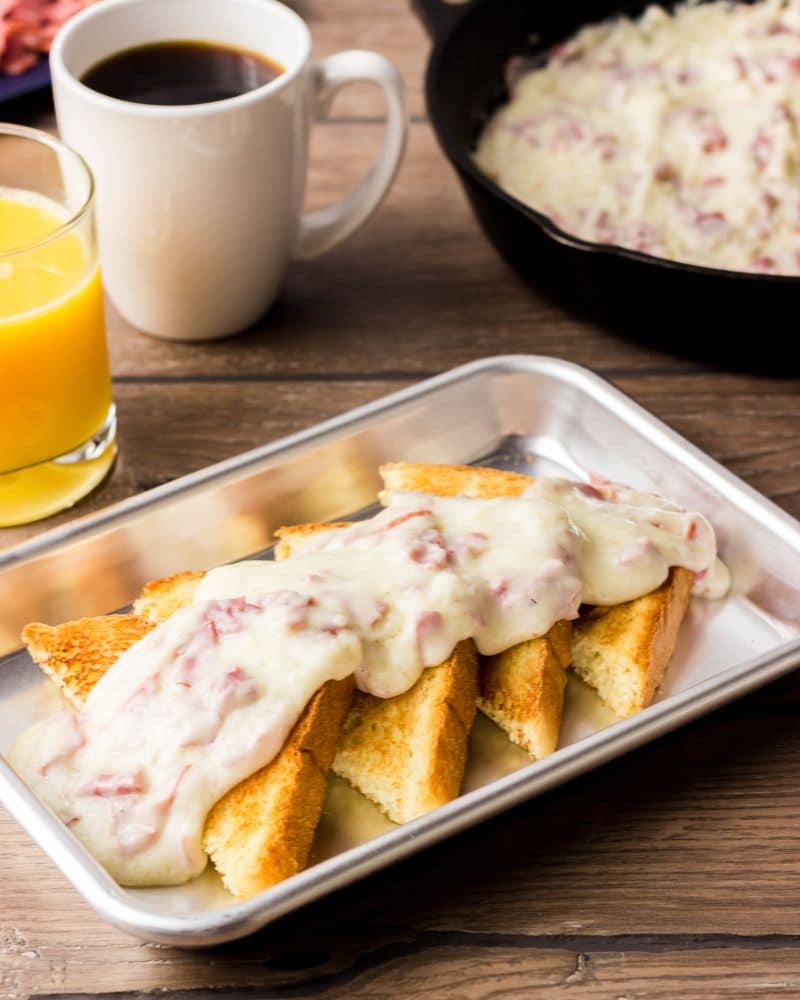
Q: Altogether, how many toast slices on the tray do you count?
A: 4